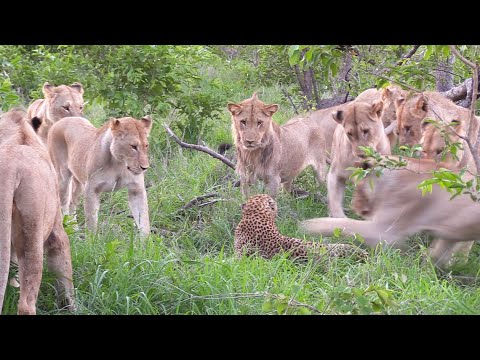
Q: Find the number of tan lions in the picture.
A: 9